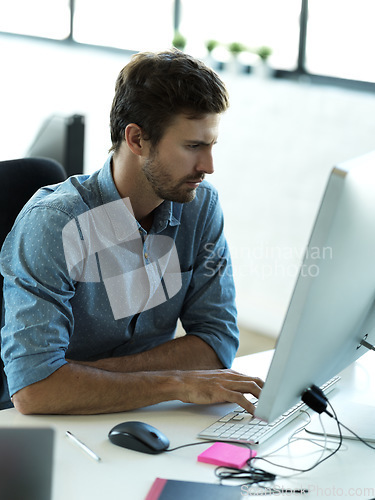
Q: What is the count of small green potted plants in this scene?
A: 4